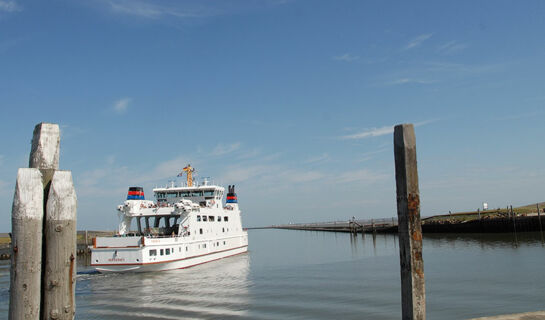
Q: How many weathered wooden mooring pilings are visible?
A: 4